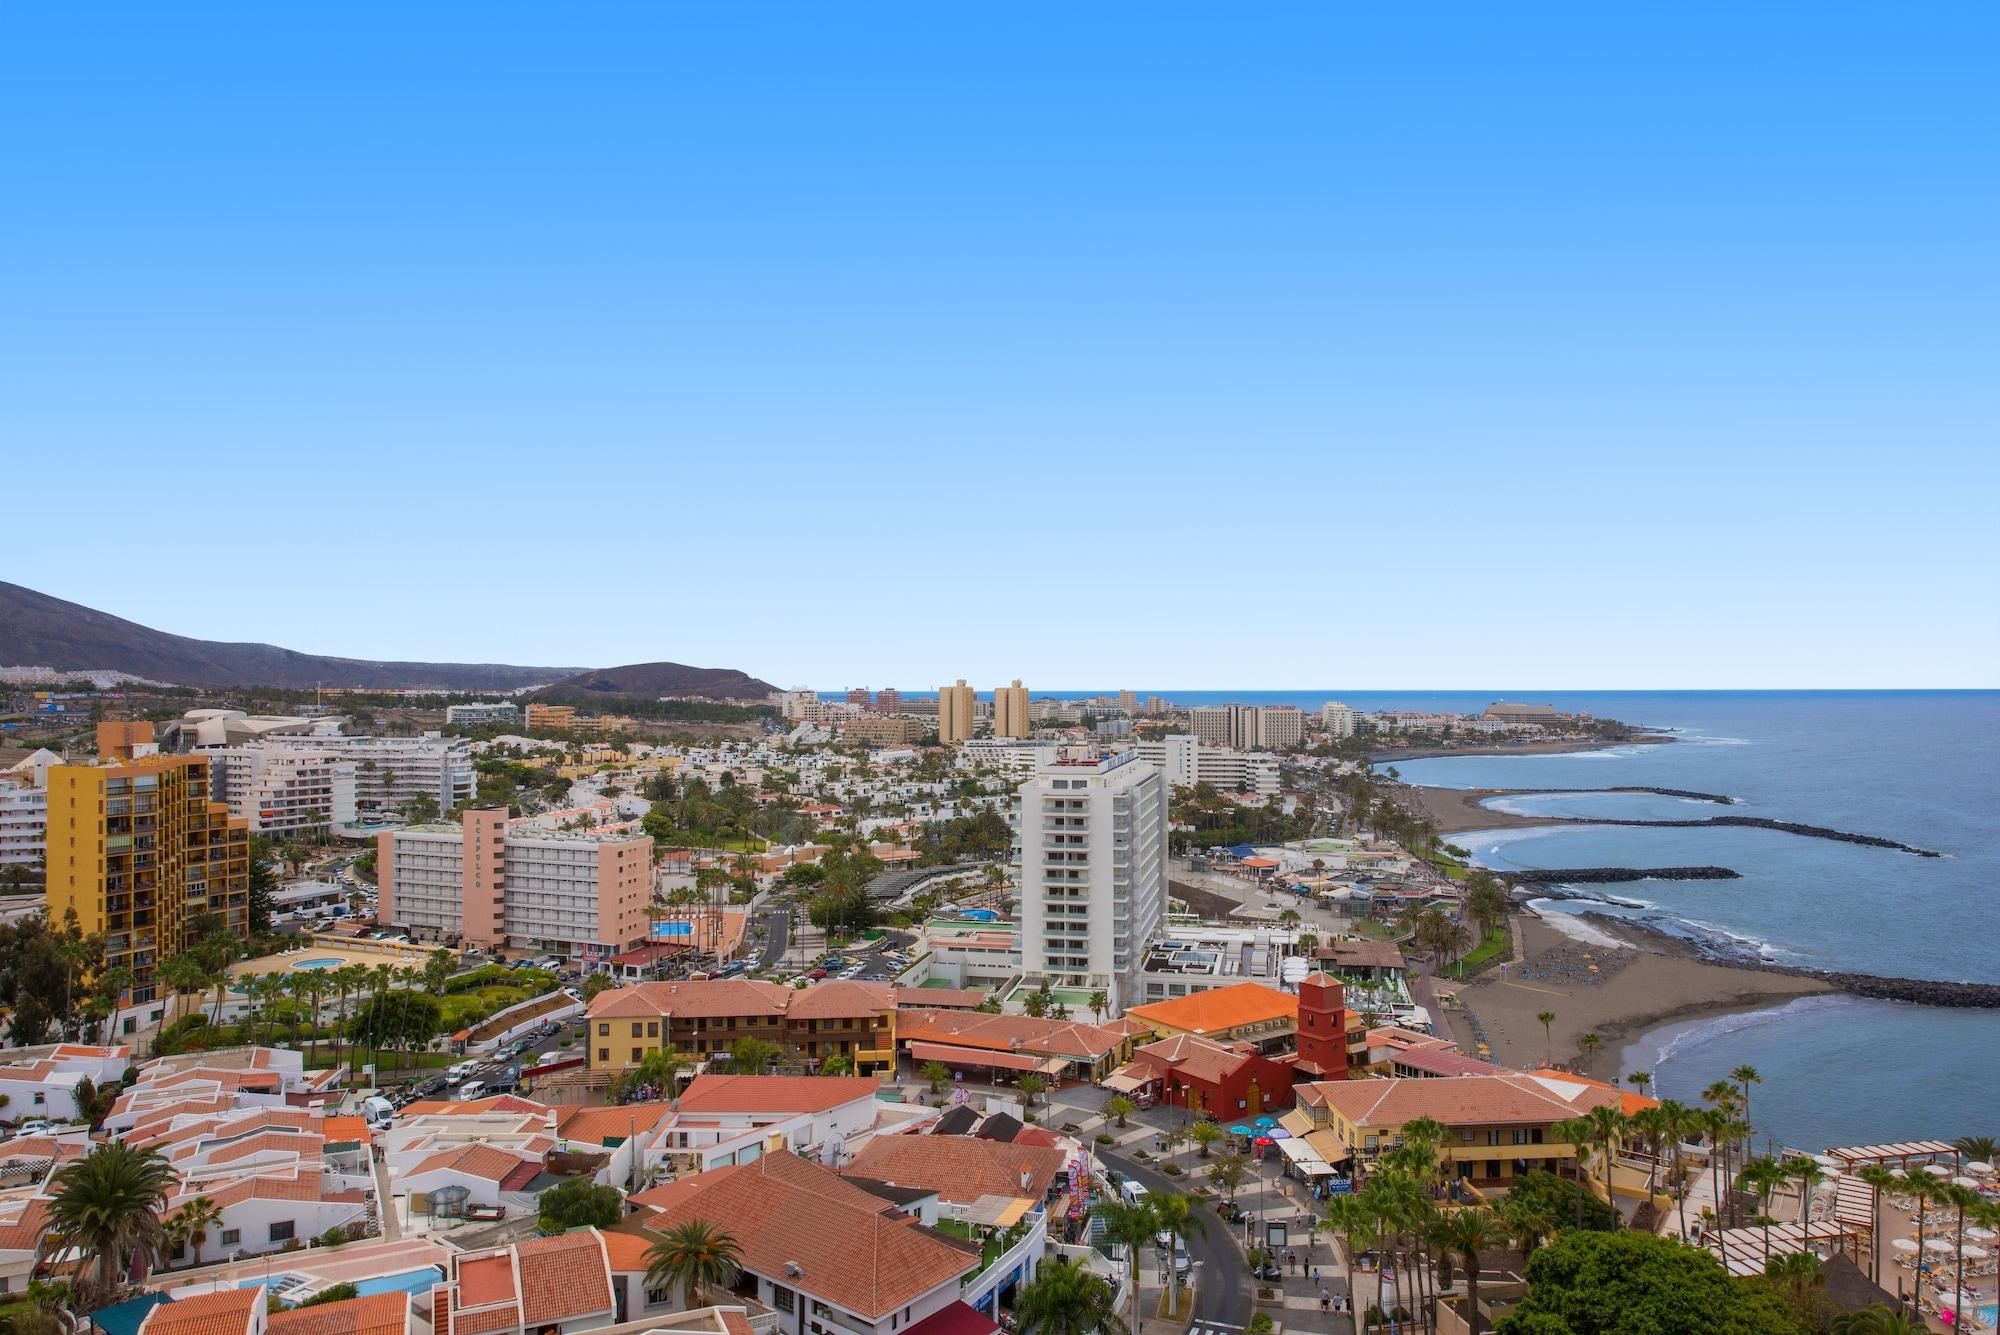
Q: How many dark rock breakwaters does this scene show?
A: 4